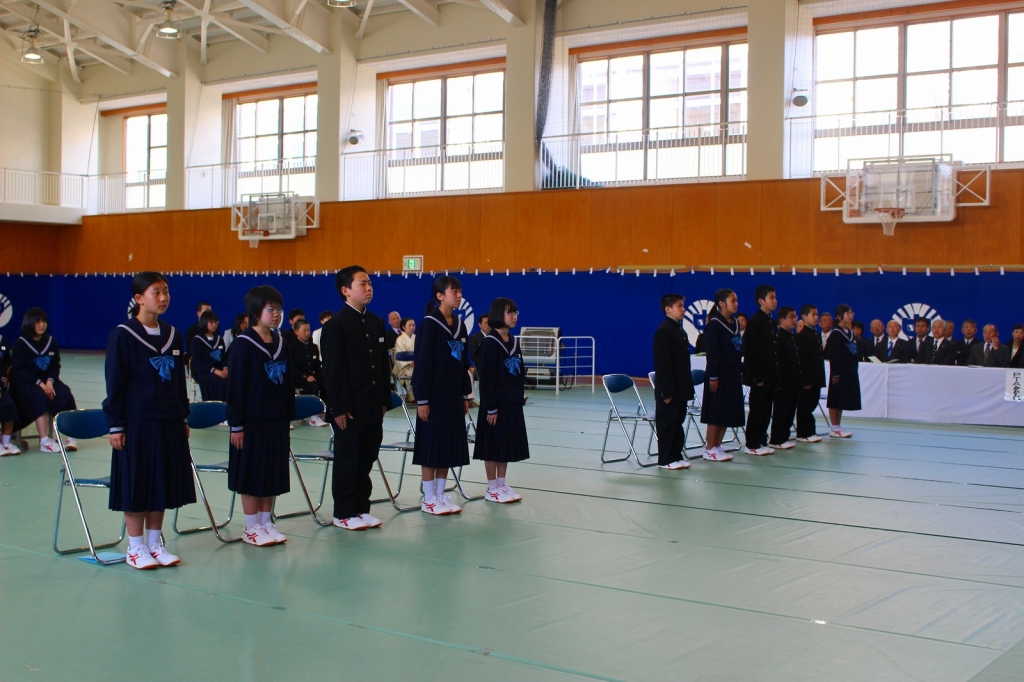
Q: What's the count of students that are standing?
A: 11